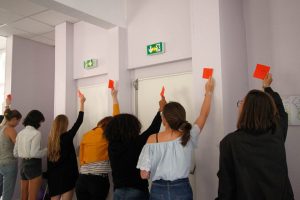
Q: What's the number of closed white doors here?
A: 2